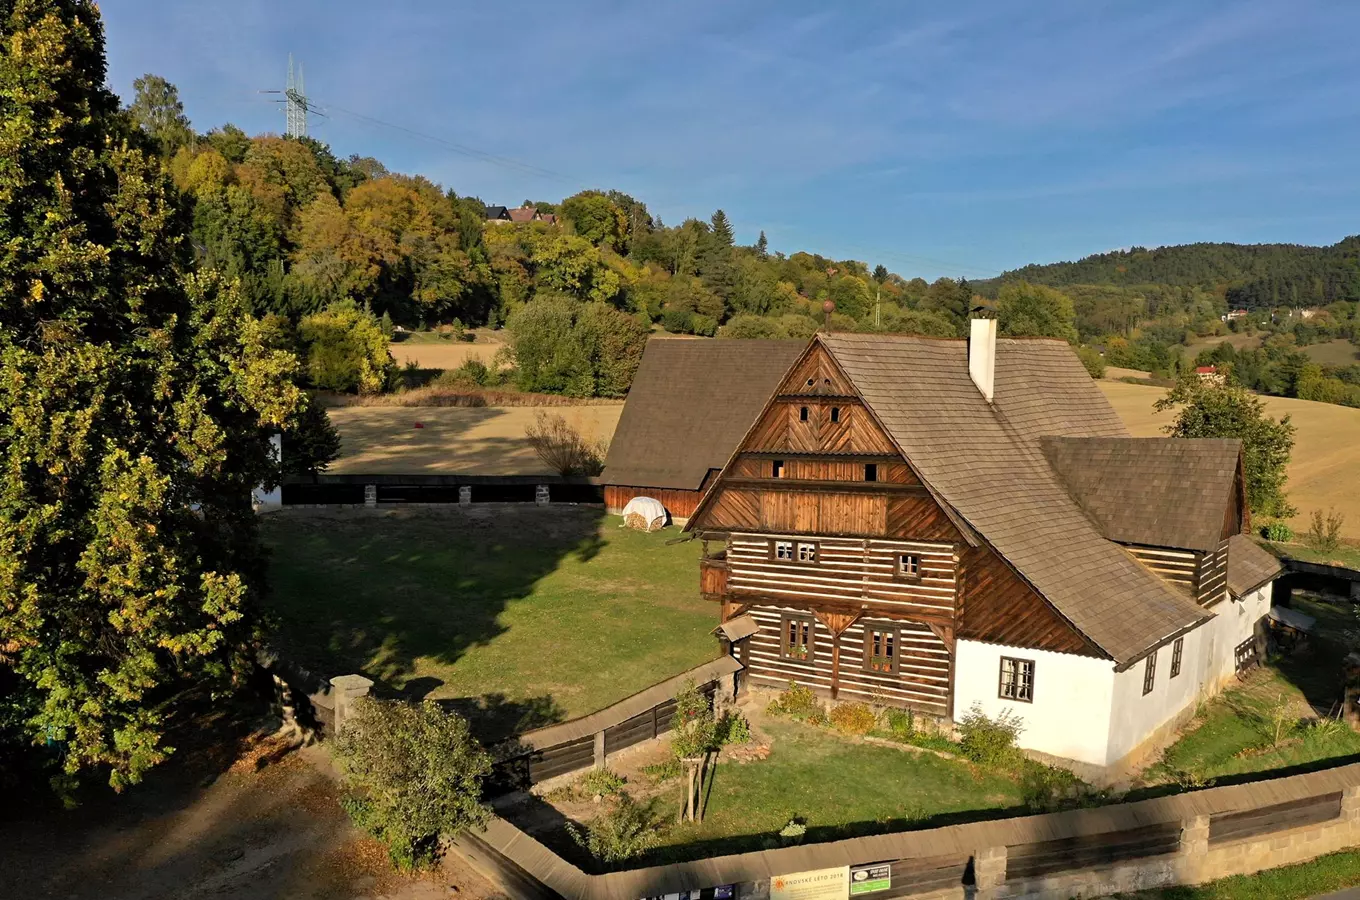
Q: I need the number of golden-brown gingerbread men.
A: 0